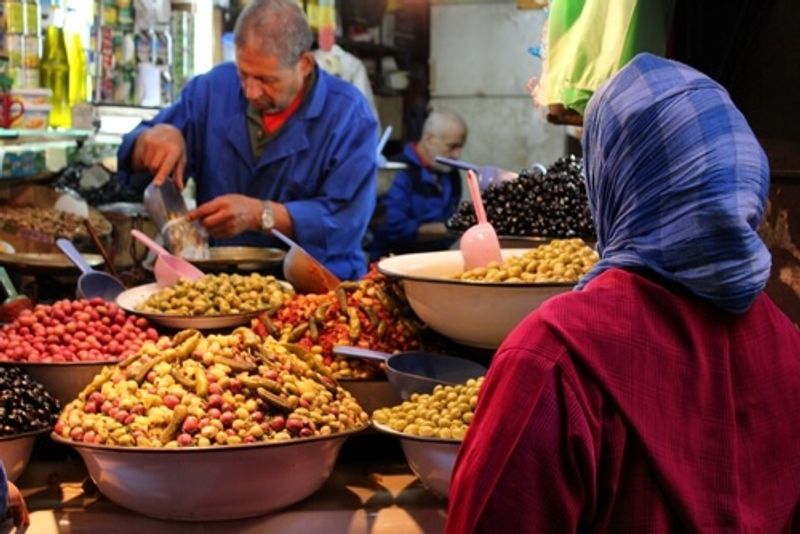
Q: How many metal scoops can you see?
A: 1